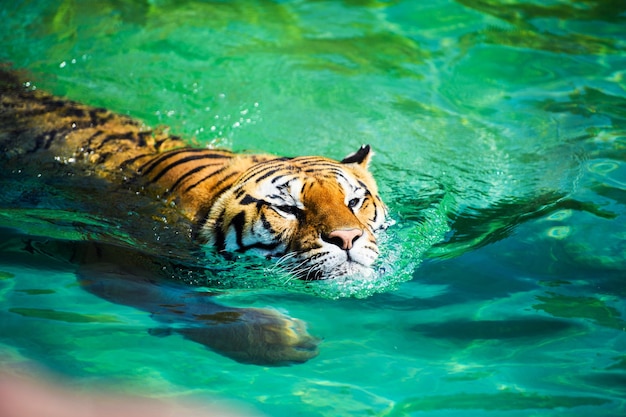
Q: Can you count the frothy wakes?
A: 1